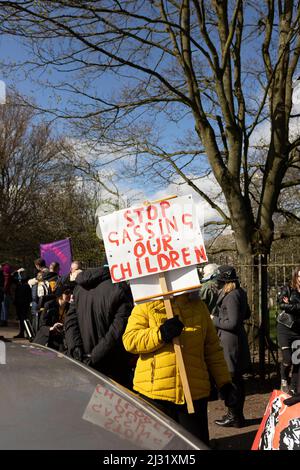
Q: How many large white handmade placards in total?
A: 1